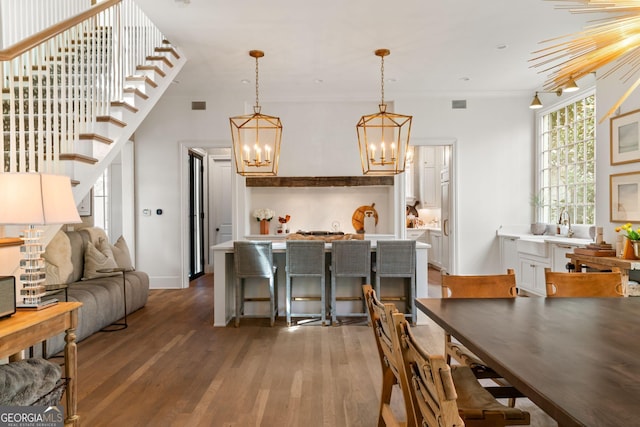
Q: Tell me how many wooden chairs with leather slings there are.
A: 4